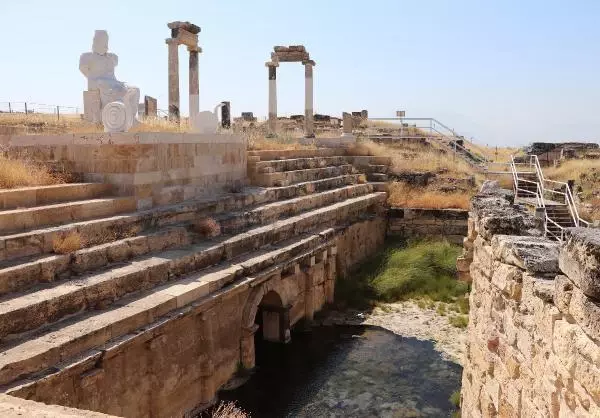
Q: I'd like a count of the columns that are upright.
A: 4